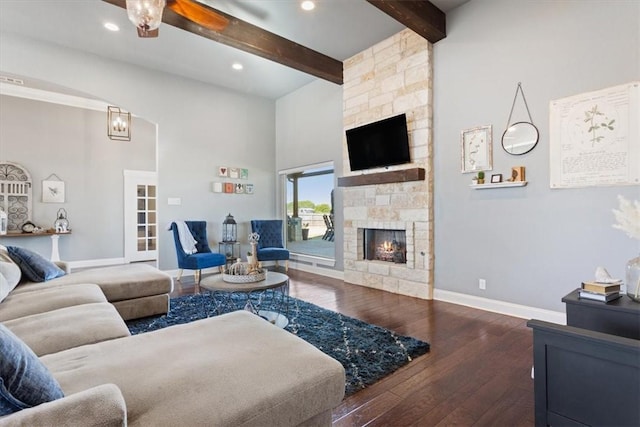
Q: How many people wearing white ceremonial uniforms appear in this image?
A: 0